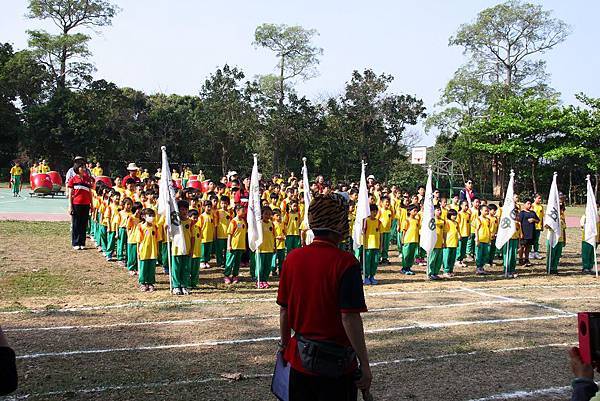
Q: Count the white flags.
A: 8